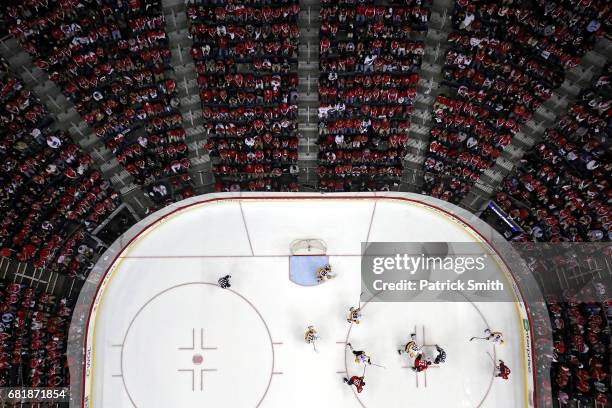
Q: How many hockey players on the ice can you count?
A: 9